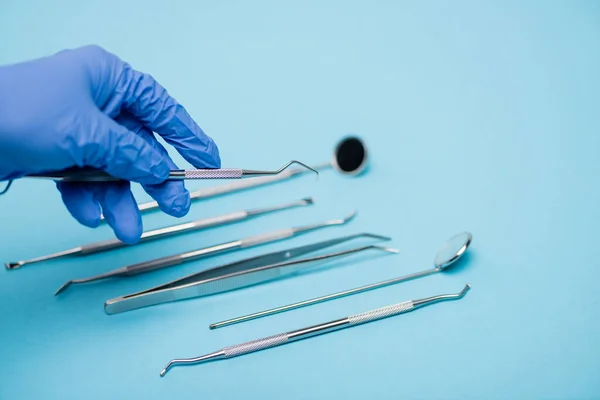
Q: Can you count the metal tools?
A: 7